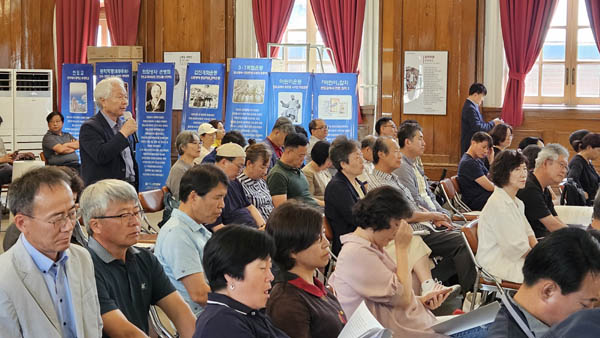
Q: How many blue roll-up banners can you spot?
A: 7